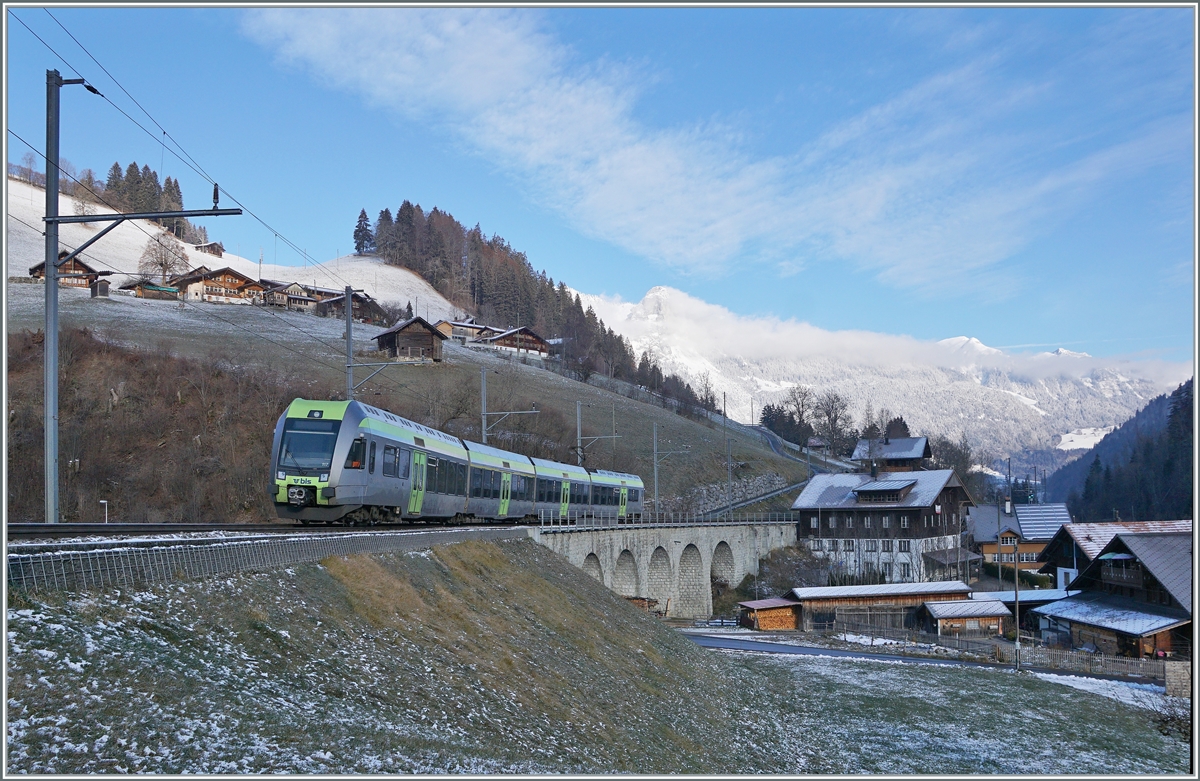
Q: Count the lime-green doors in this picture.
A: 4